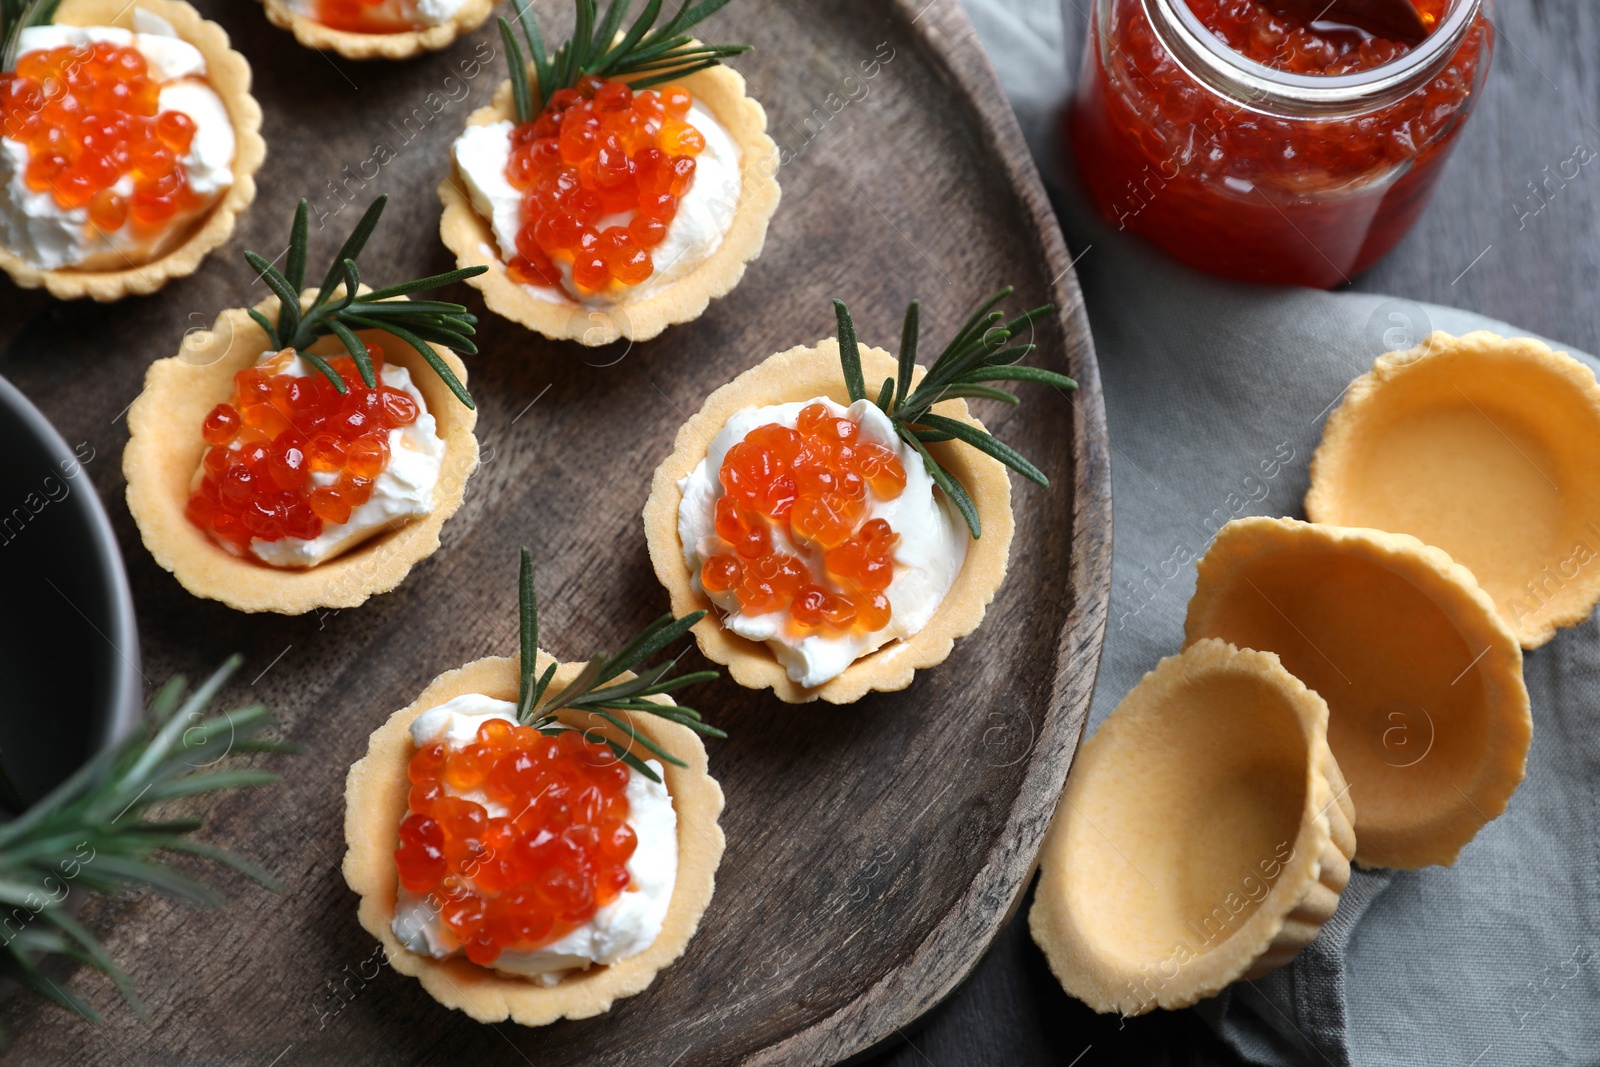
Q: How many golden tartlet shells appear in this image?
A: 9